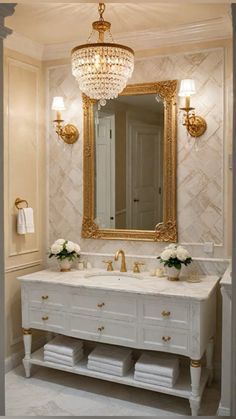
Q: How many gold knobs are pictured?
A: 6